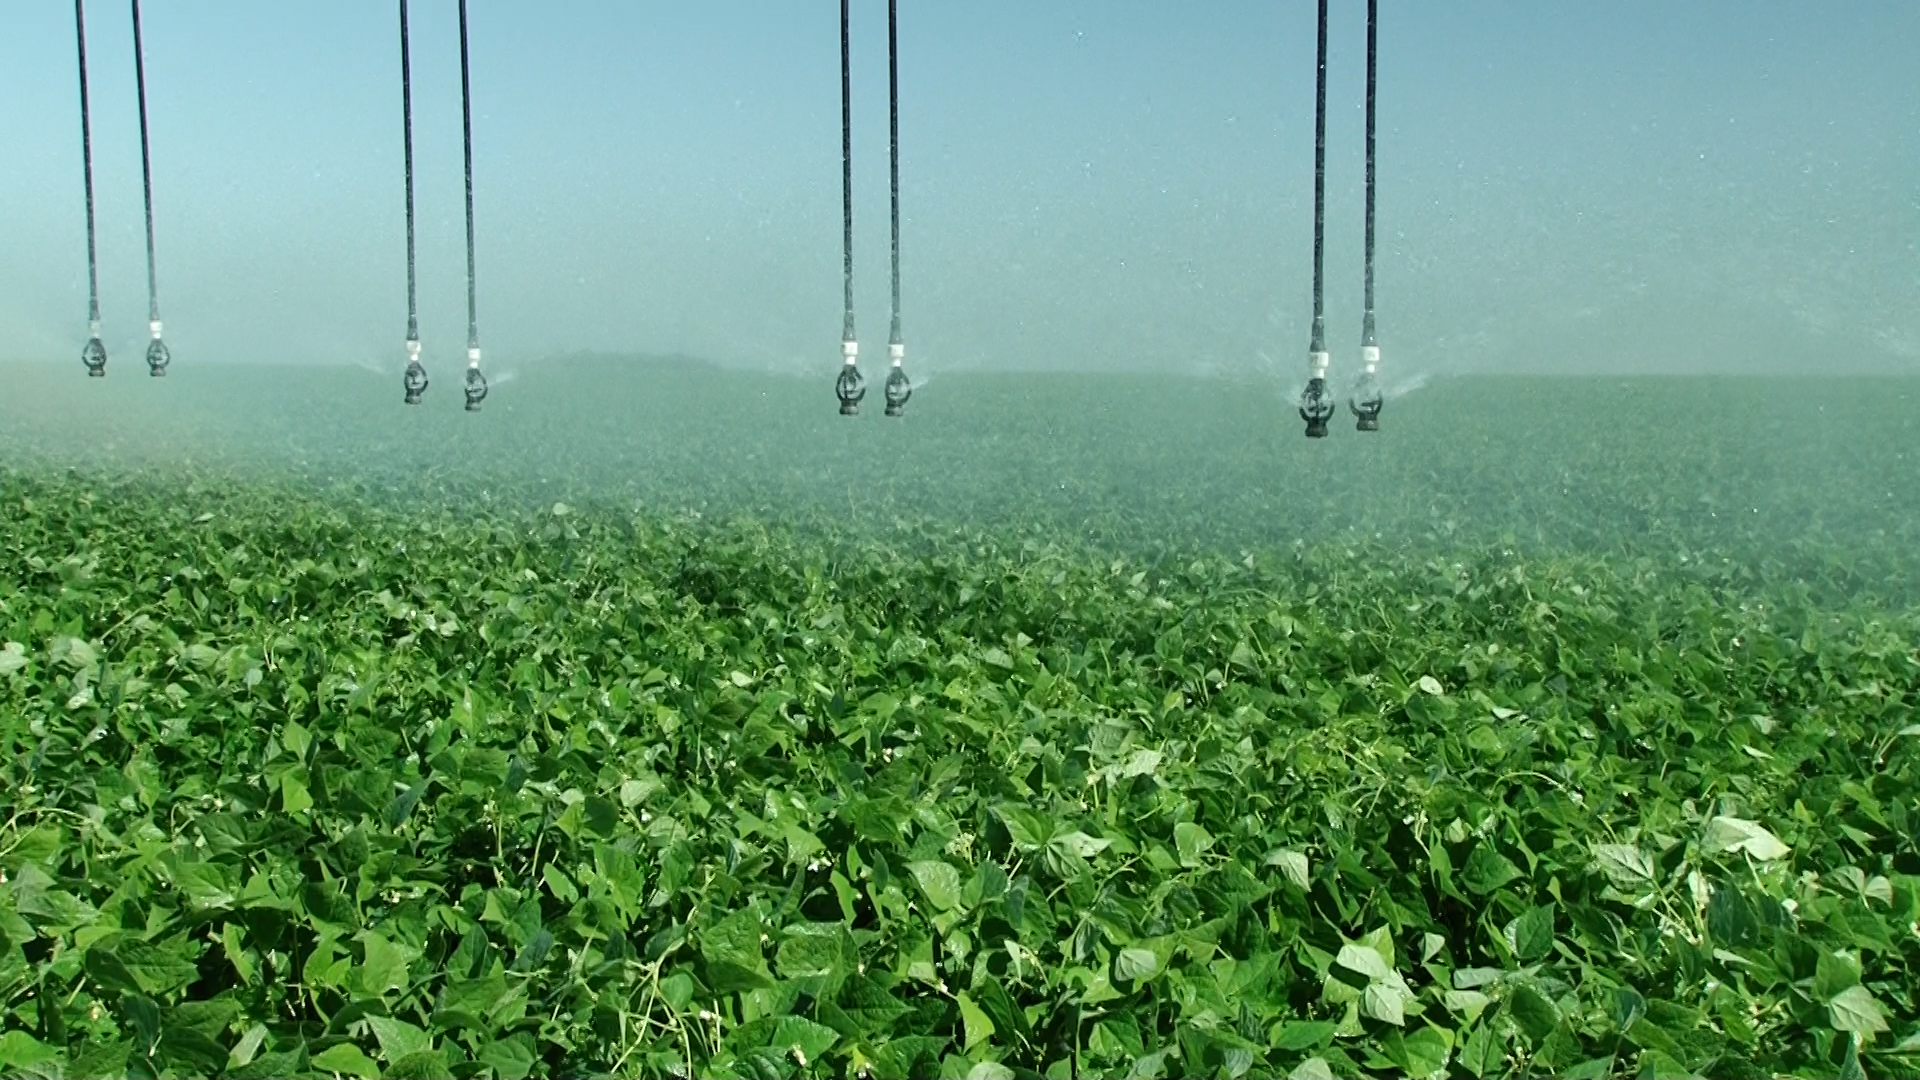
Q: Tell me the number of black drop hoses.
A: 8